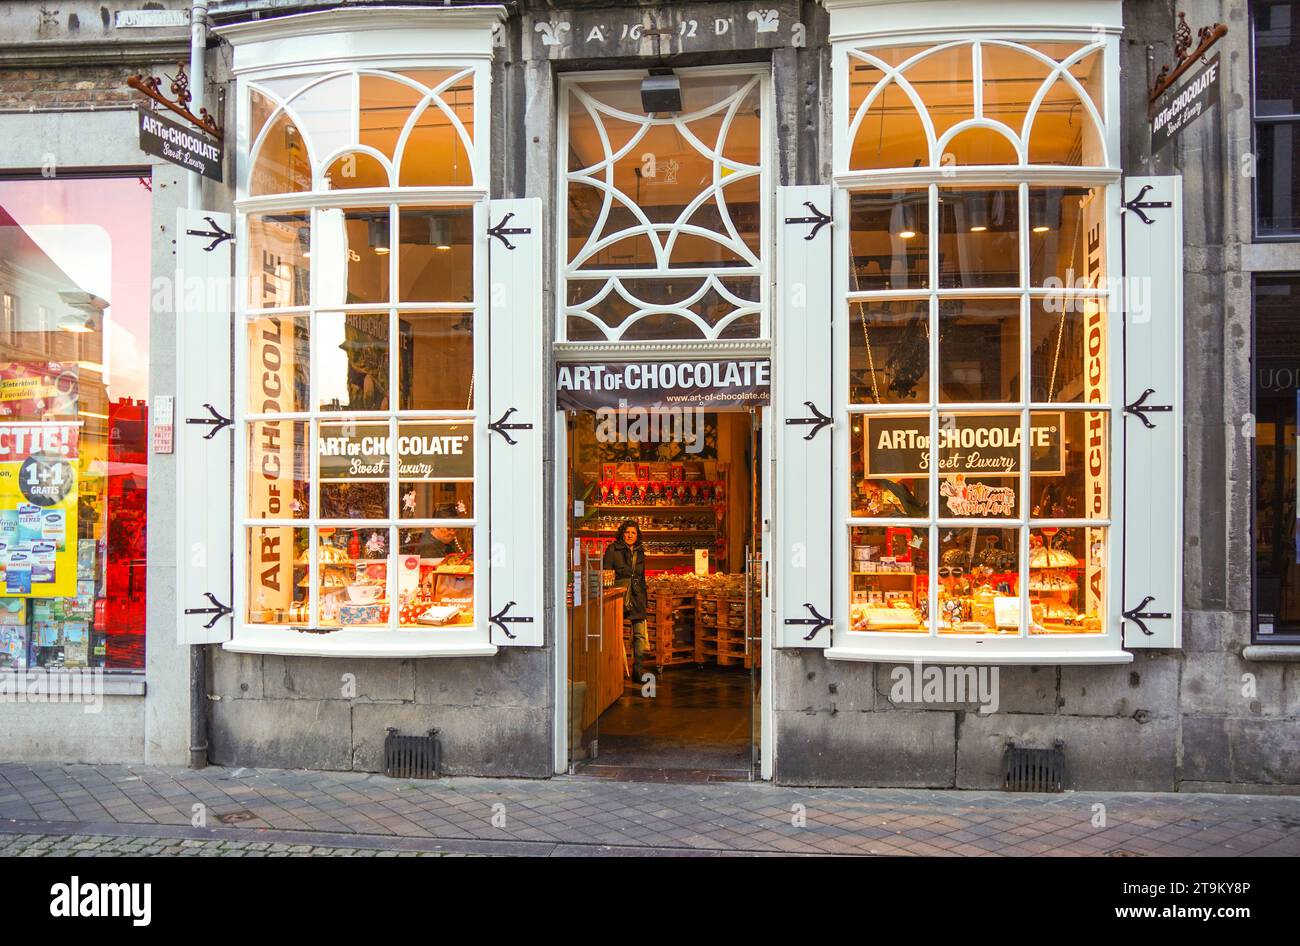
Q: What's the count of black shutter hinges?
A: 12